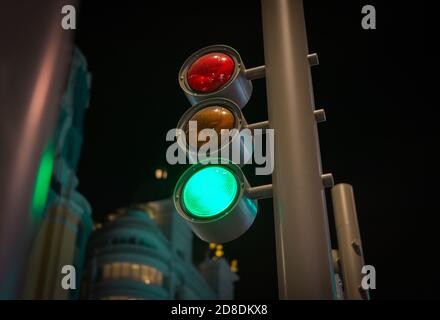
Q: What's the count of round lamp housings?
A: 3